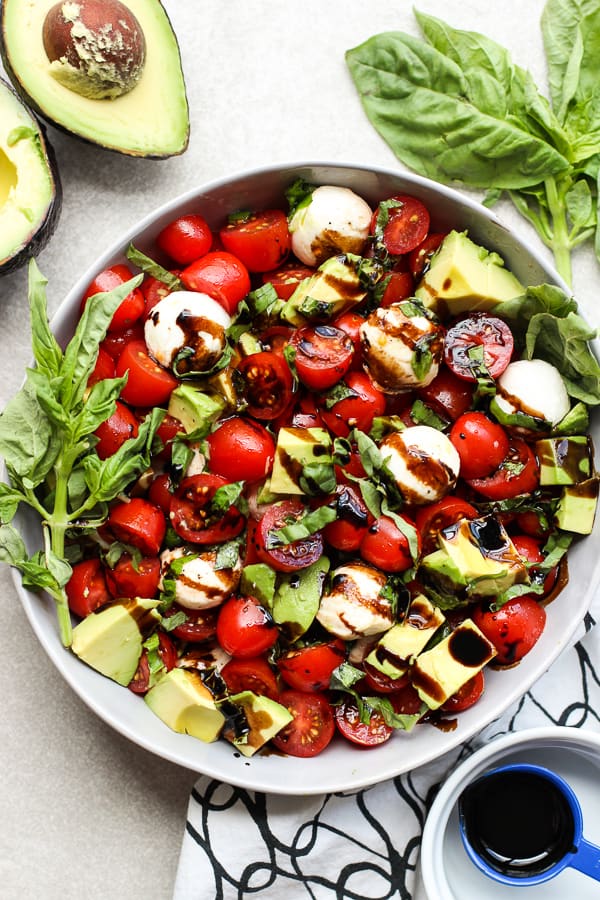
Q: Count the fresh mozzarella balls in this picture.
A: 7